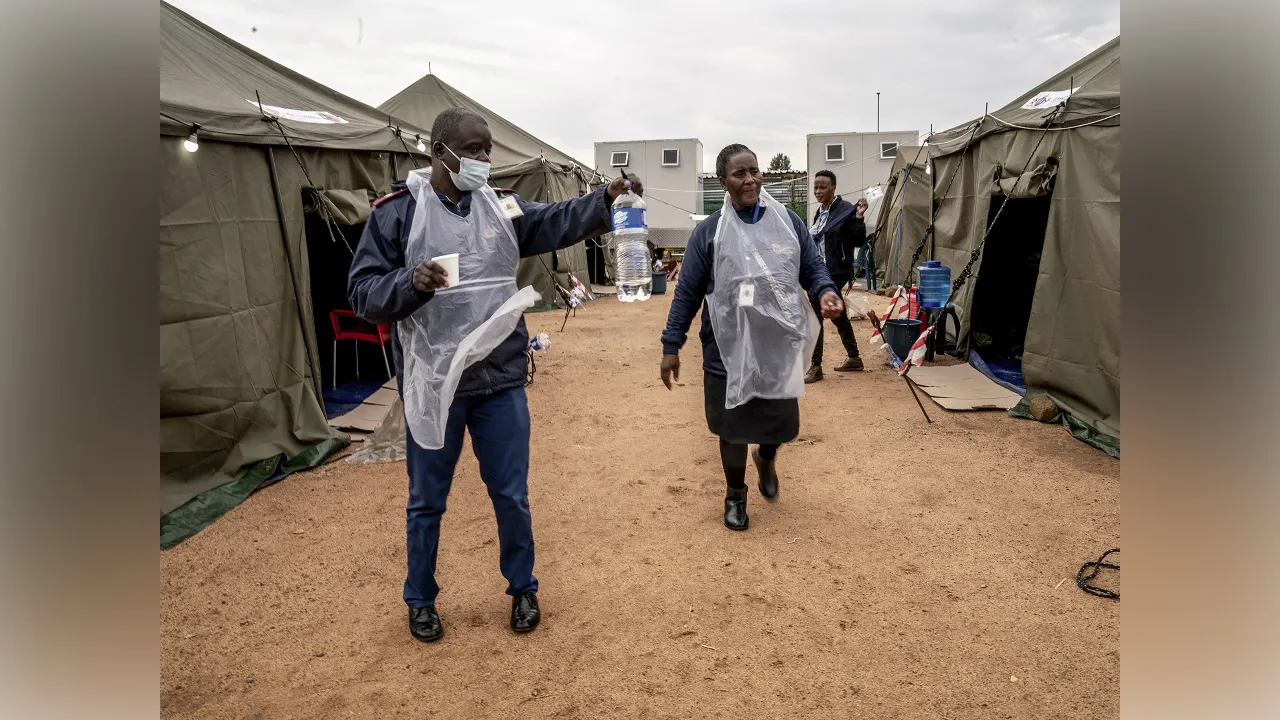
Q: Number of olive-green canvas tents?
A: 4